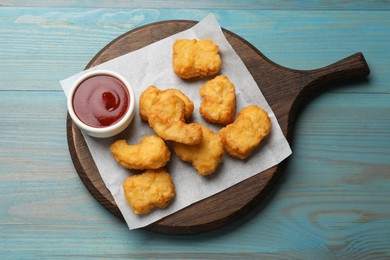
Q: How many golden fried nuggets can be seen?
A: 8